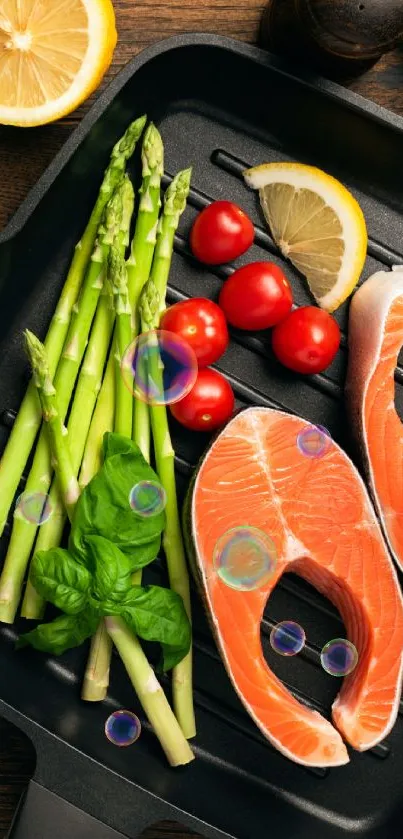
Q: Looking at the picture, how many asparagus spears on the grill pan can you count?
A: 8